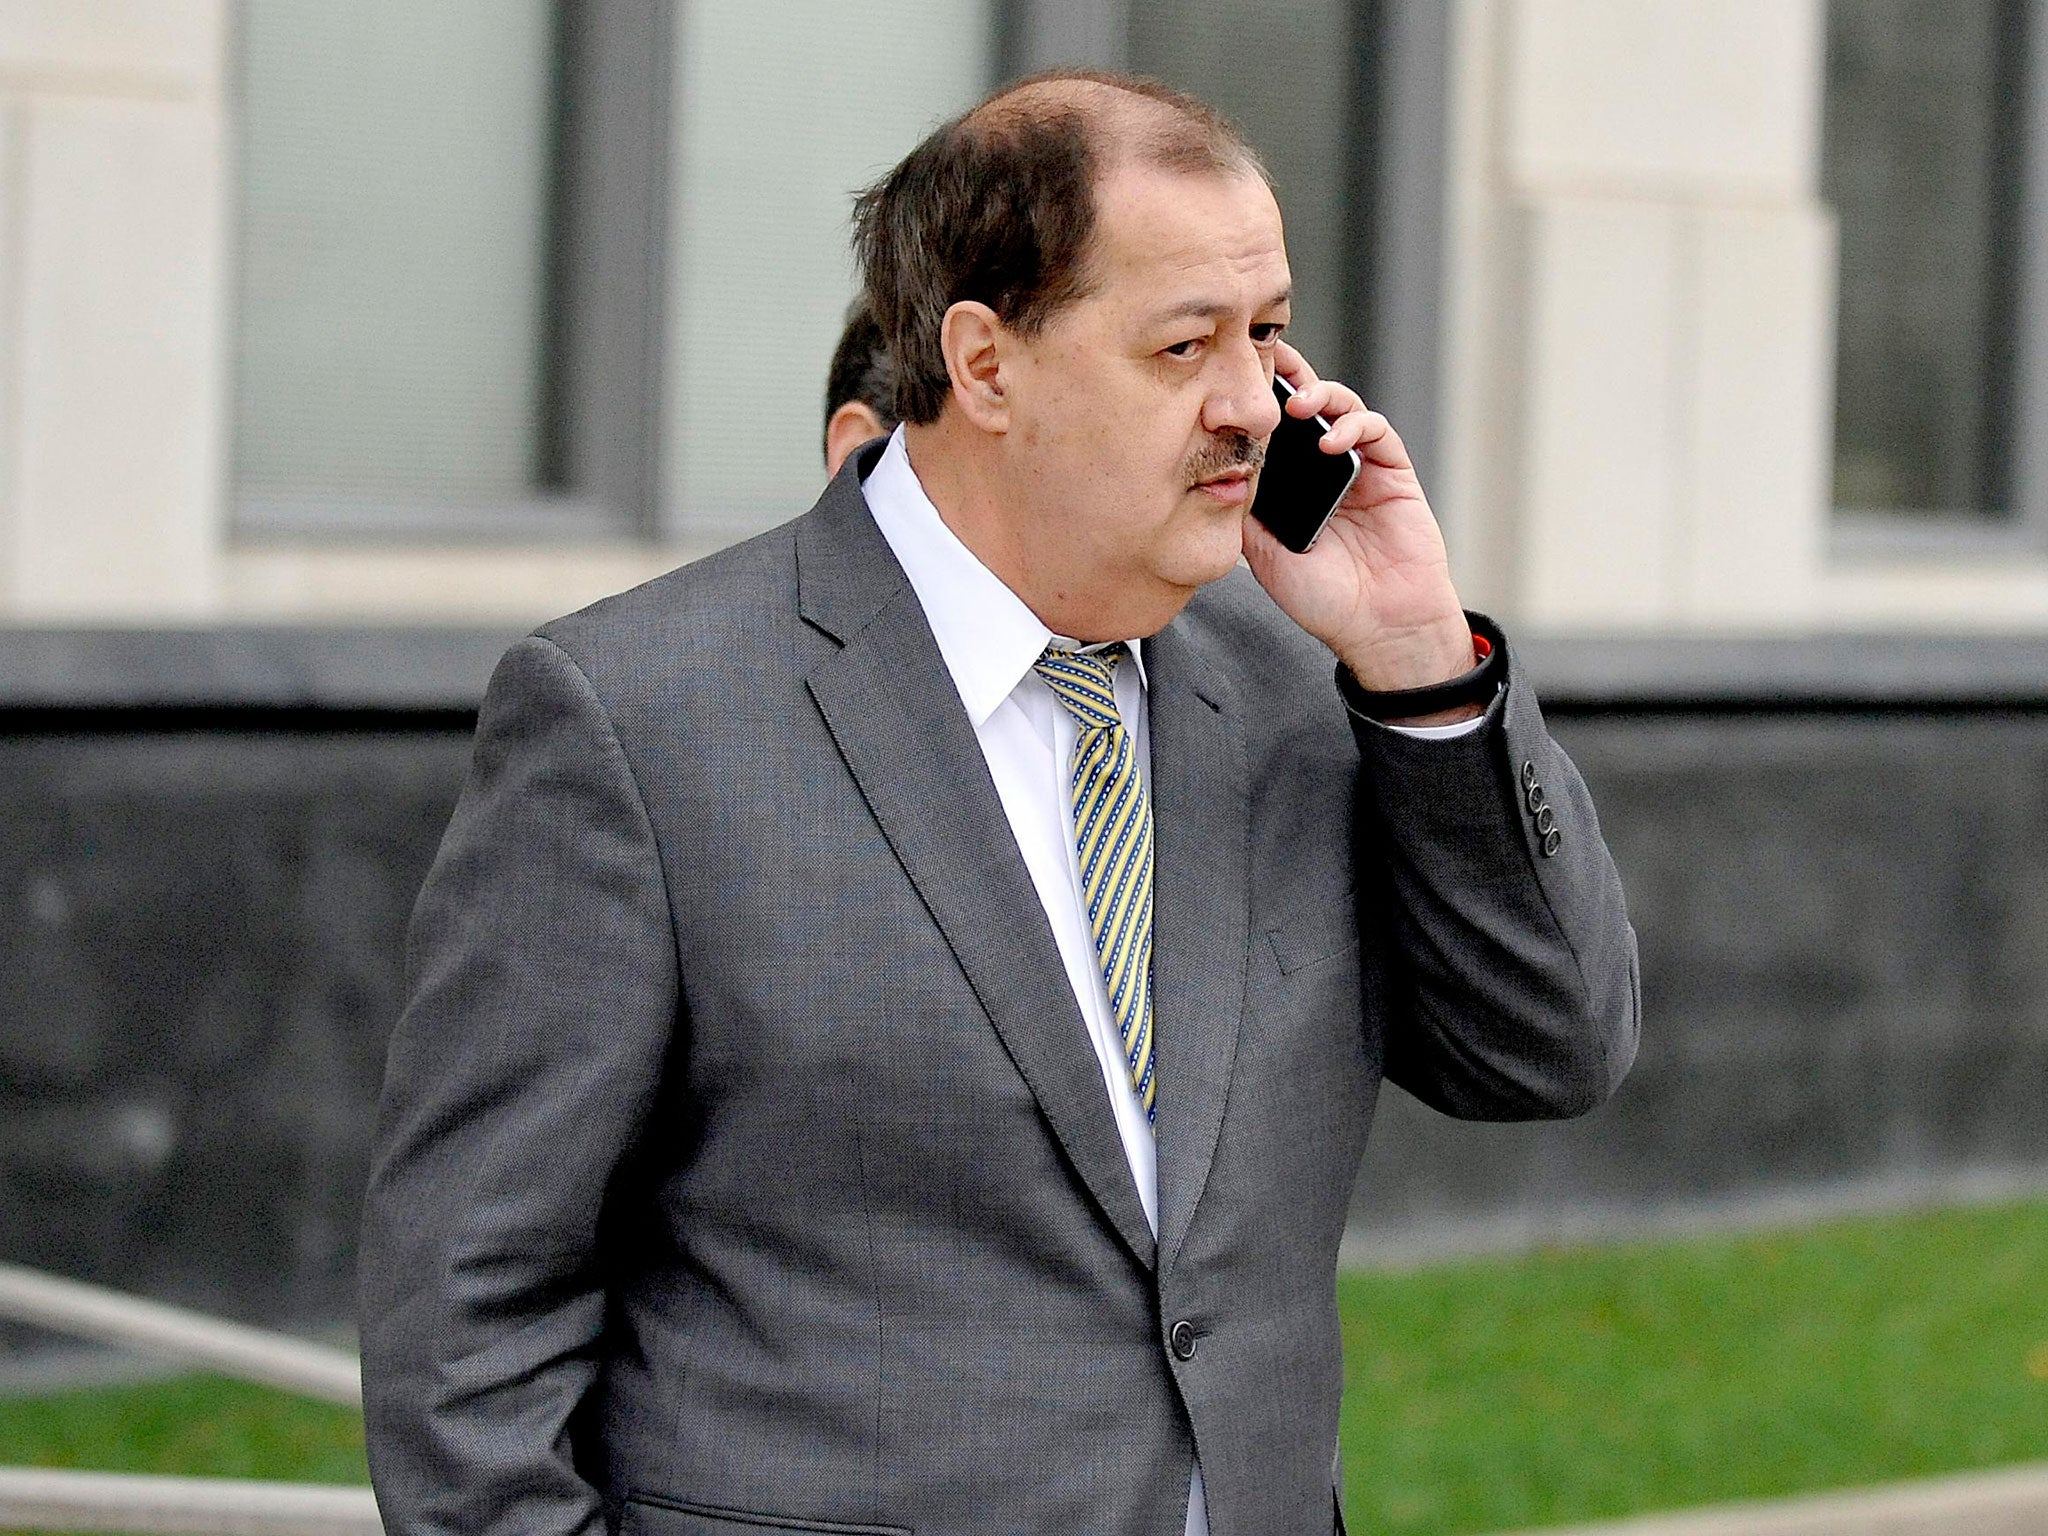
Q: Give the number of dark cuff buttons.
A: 4